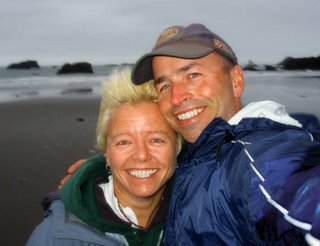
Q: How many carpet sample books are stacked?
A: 0